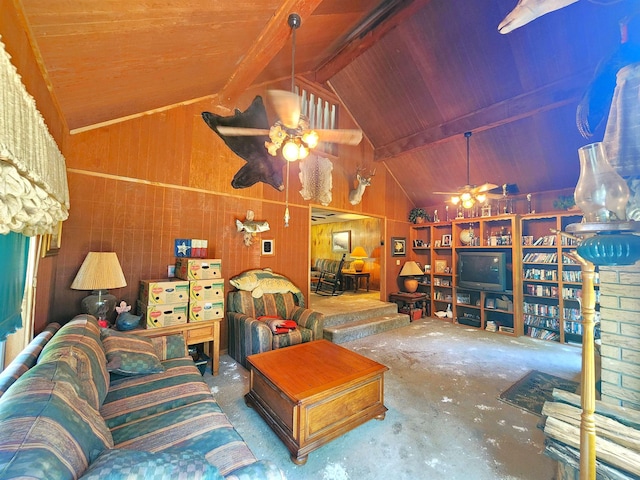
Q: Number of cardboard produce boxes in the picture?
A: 5